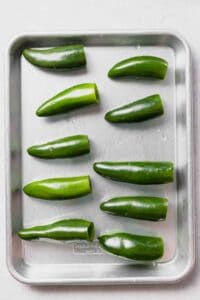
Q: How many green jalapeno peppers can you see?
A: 10